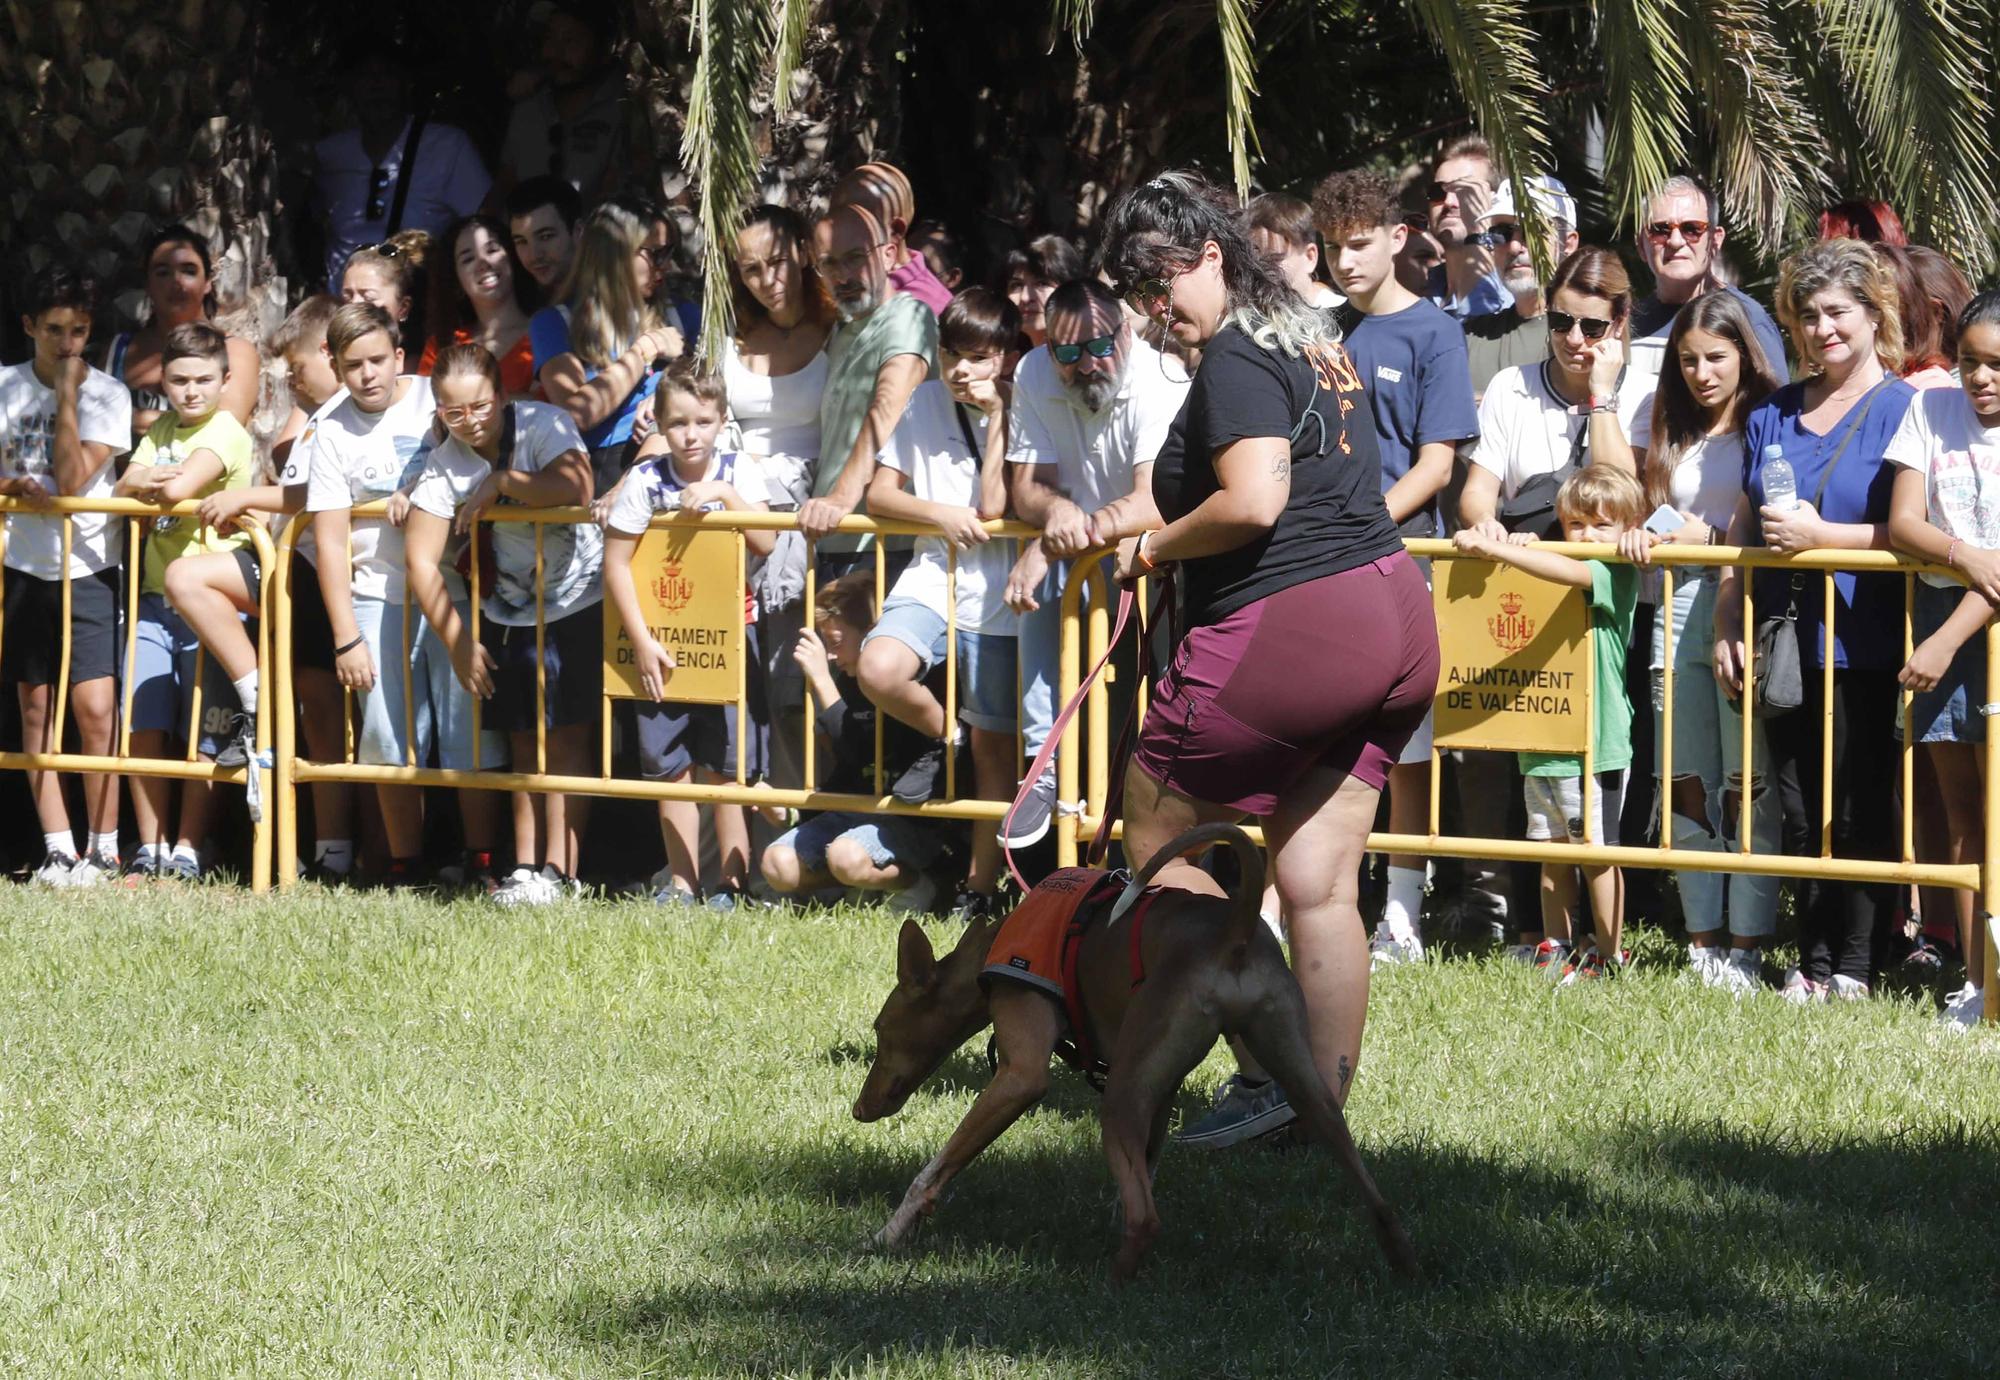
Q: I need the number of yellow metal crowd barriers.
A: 3